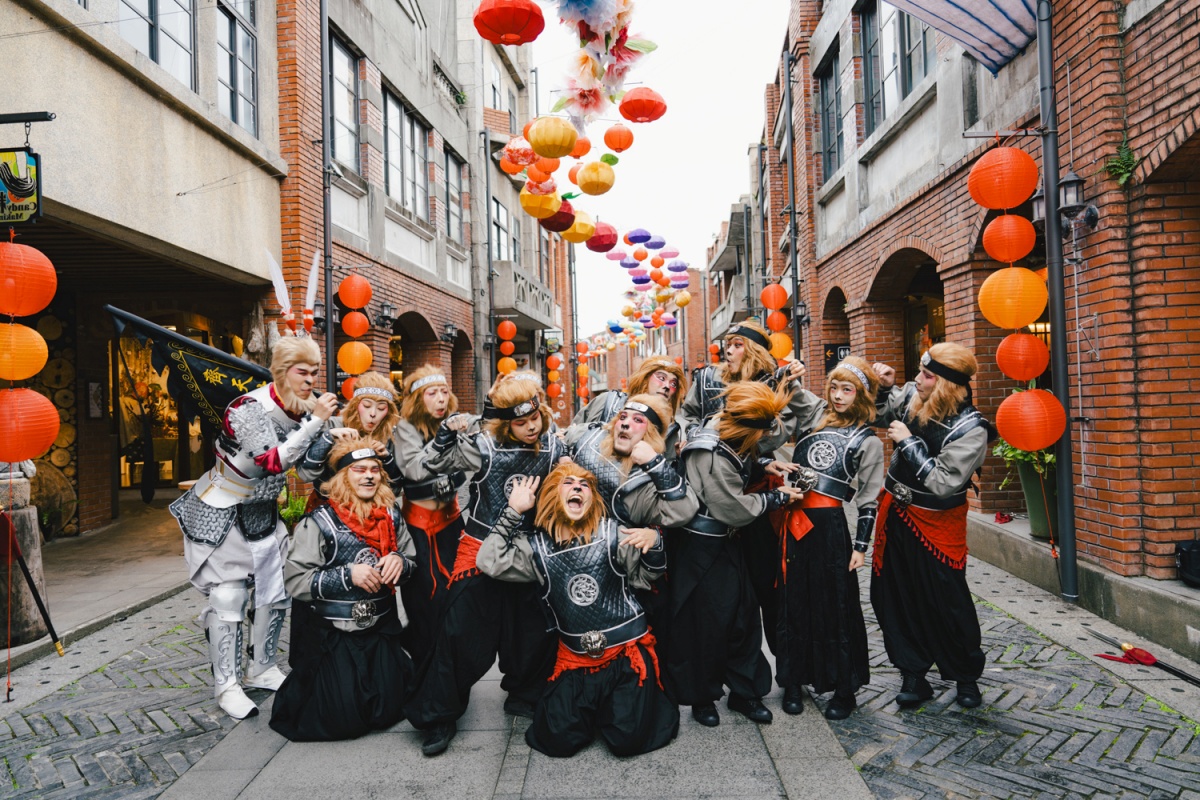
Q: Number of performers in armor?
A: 12